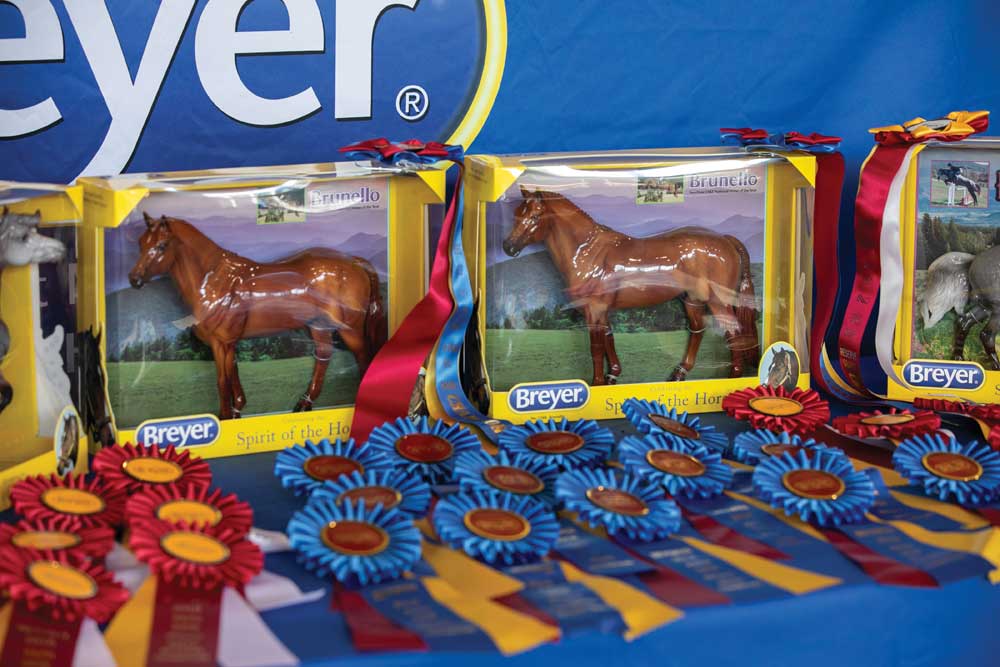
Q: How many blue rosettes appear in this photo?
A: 13